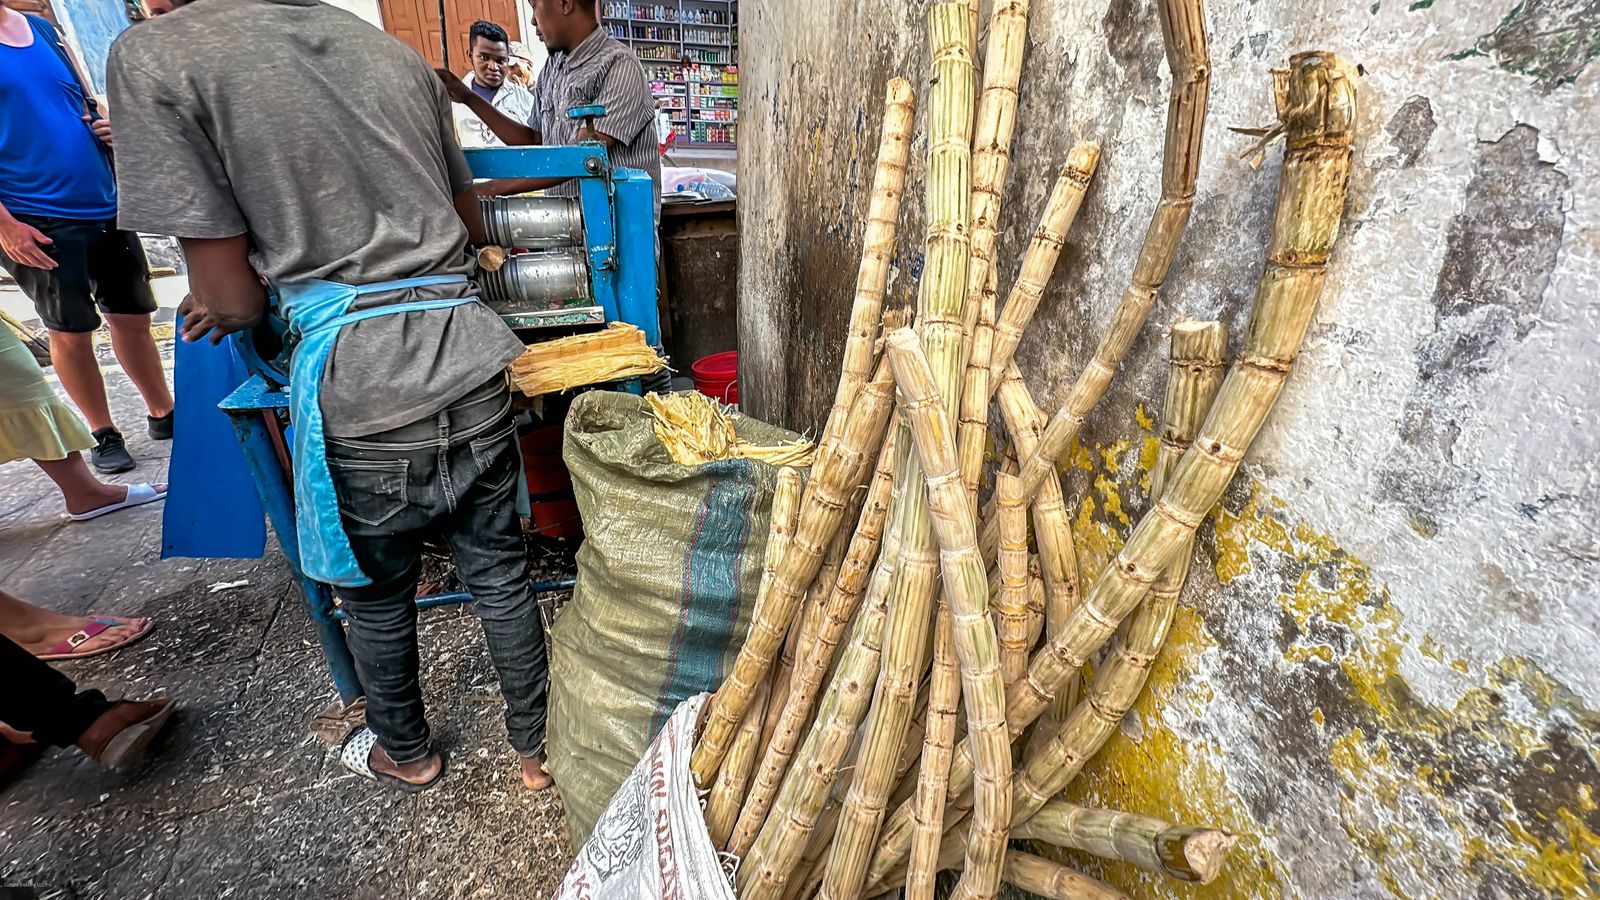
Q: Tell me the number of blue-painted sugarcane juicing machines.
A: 1